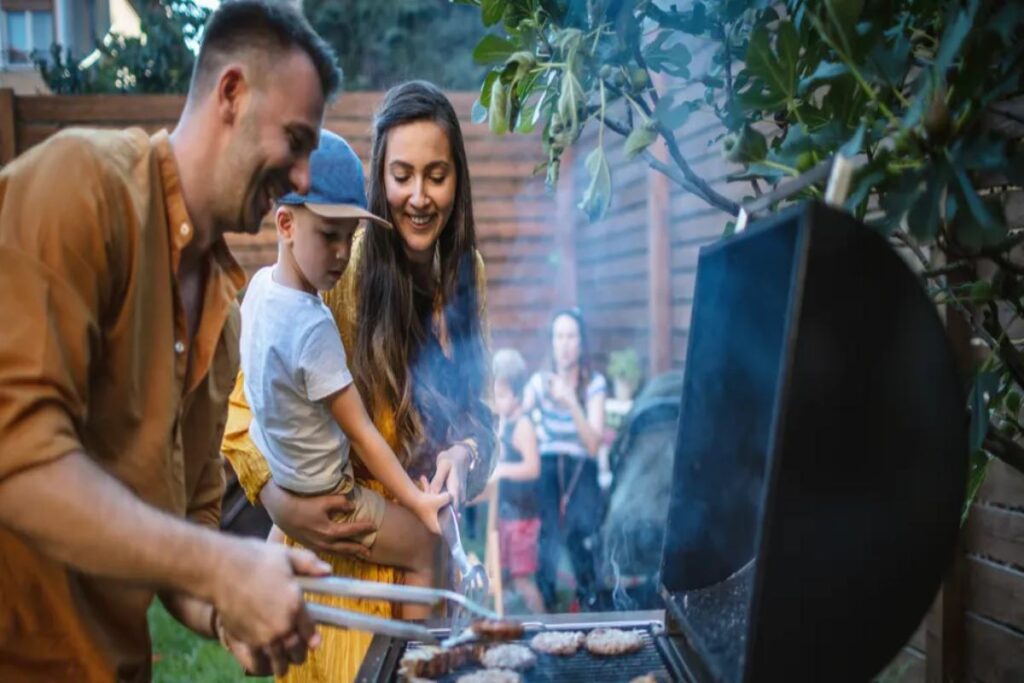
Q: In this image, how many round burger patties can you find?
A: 4